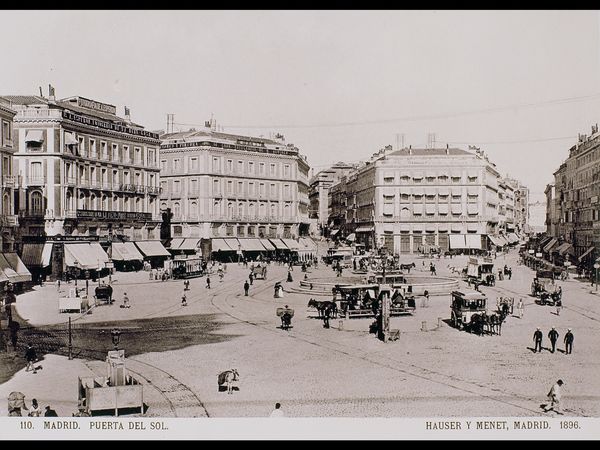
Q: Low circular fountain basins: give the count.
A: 1